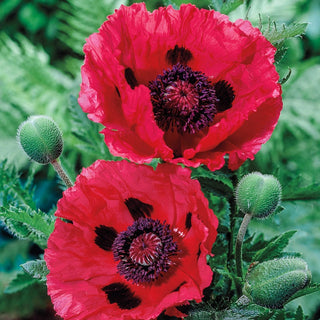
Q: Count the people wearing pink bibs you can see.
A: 0